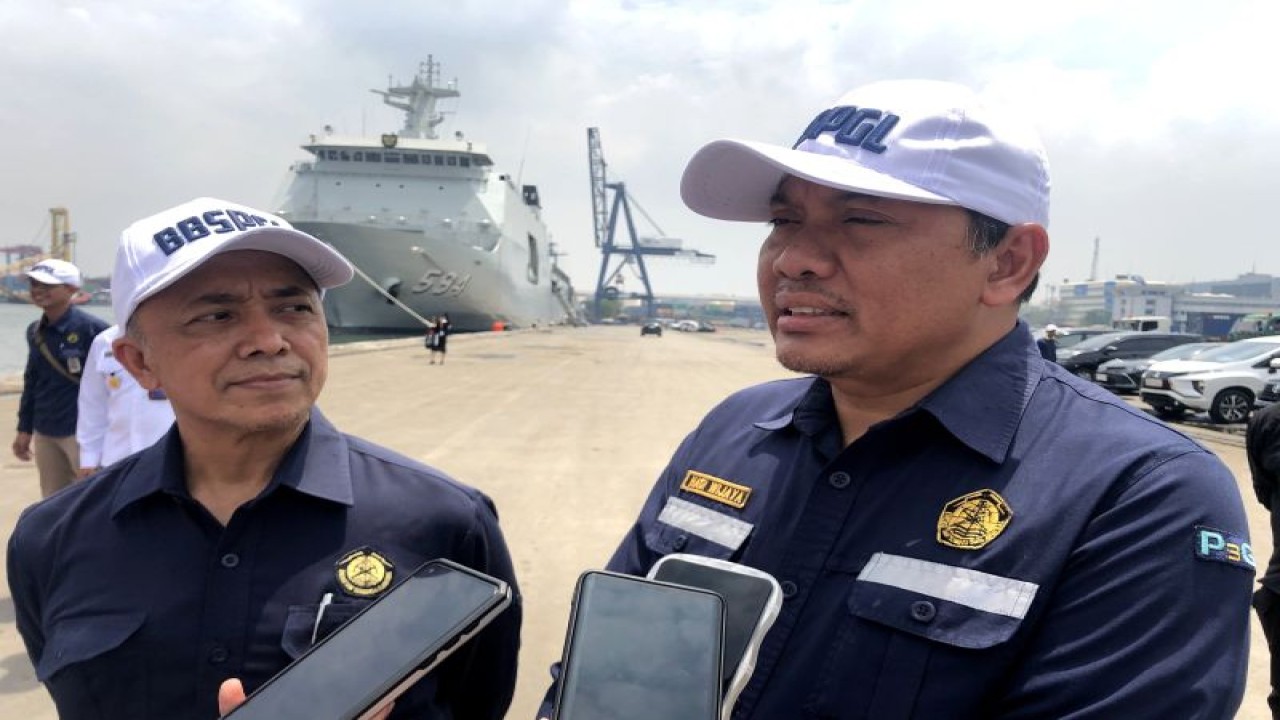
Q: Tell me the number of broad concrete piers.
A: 1